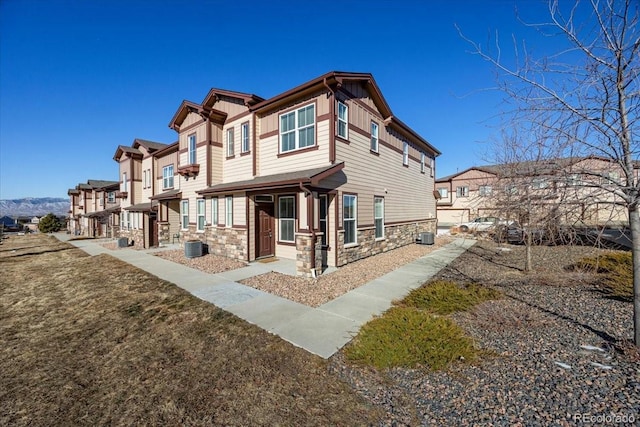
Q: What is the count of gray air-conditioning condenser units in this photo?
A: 3